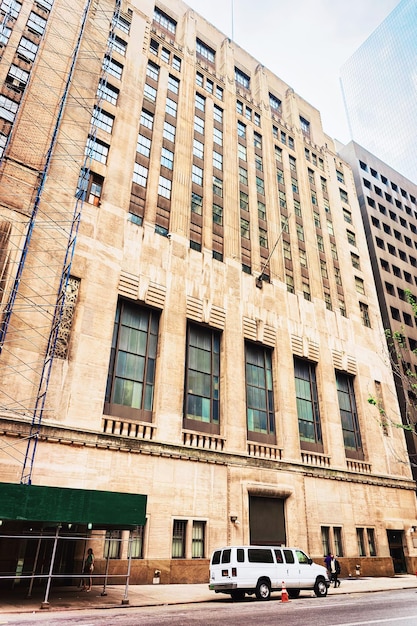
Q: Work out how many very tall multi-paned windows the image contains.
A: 5